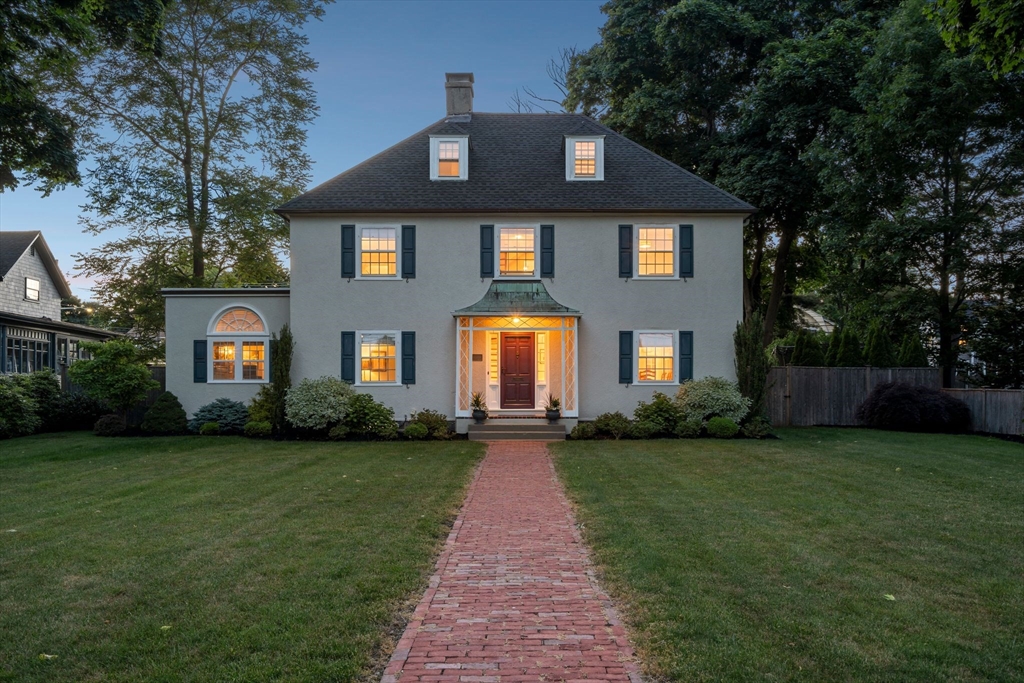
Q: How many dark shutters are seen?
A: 12